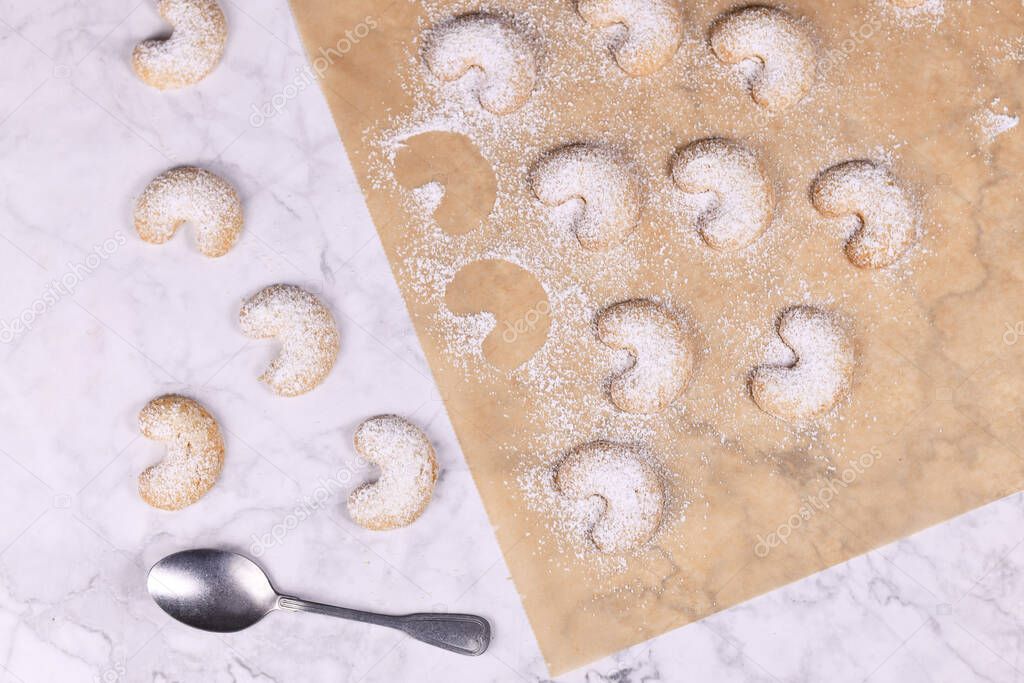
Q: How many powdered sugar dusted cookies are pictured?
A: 14